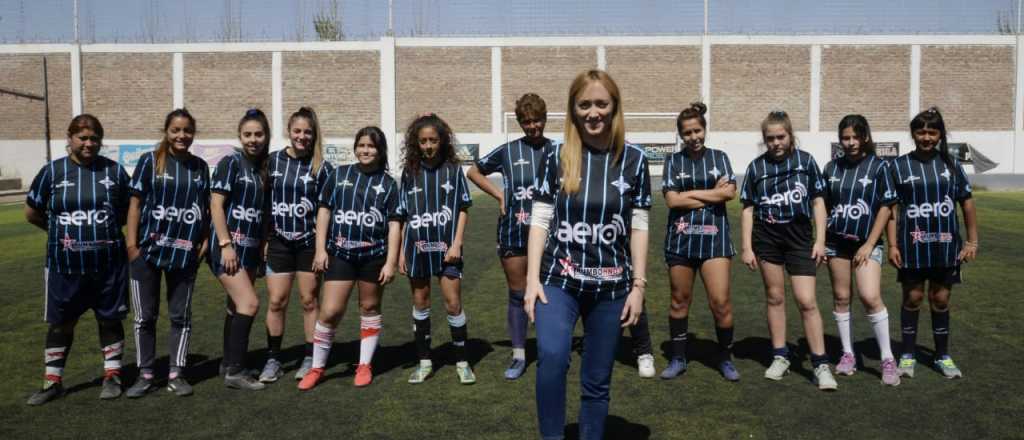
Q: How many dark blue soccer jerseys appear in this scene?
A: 12